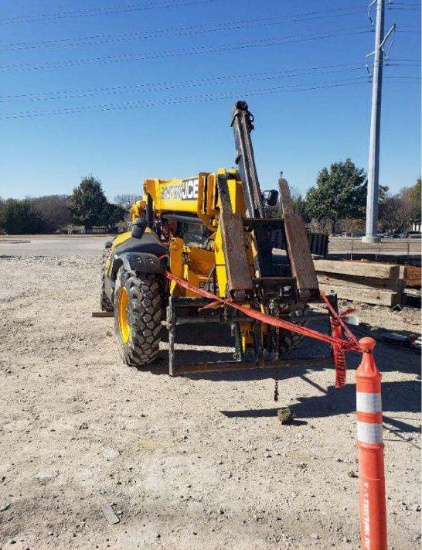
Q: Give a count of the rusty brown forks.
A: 2